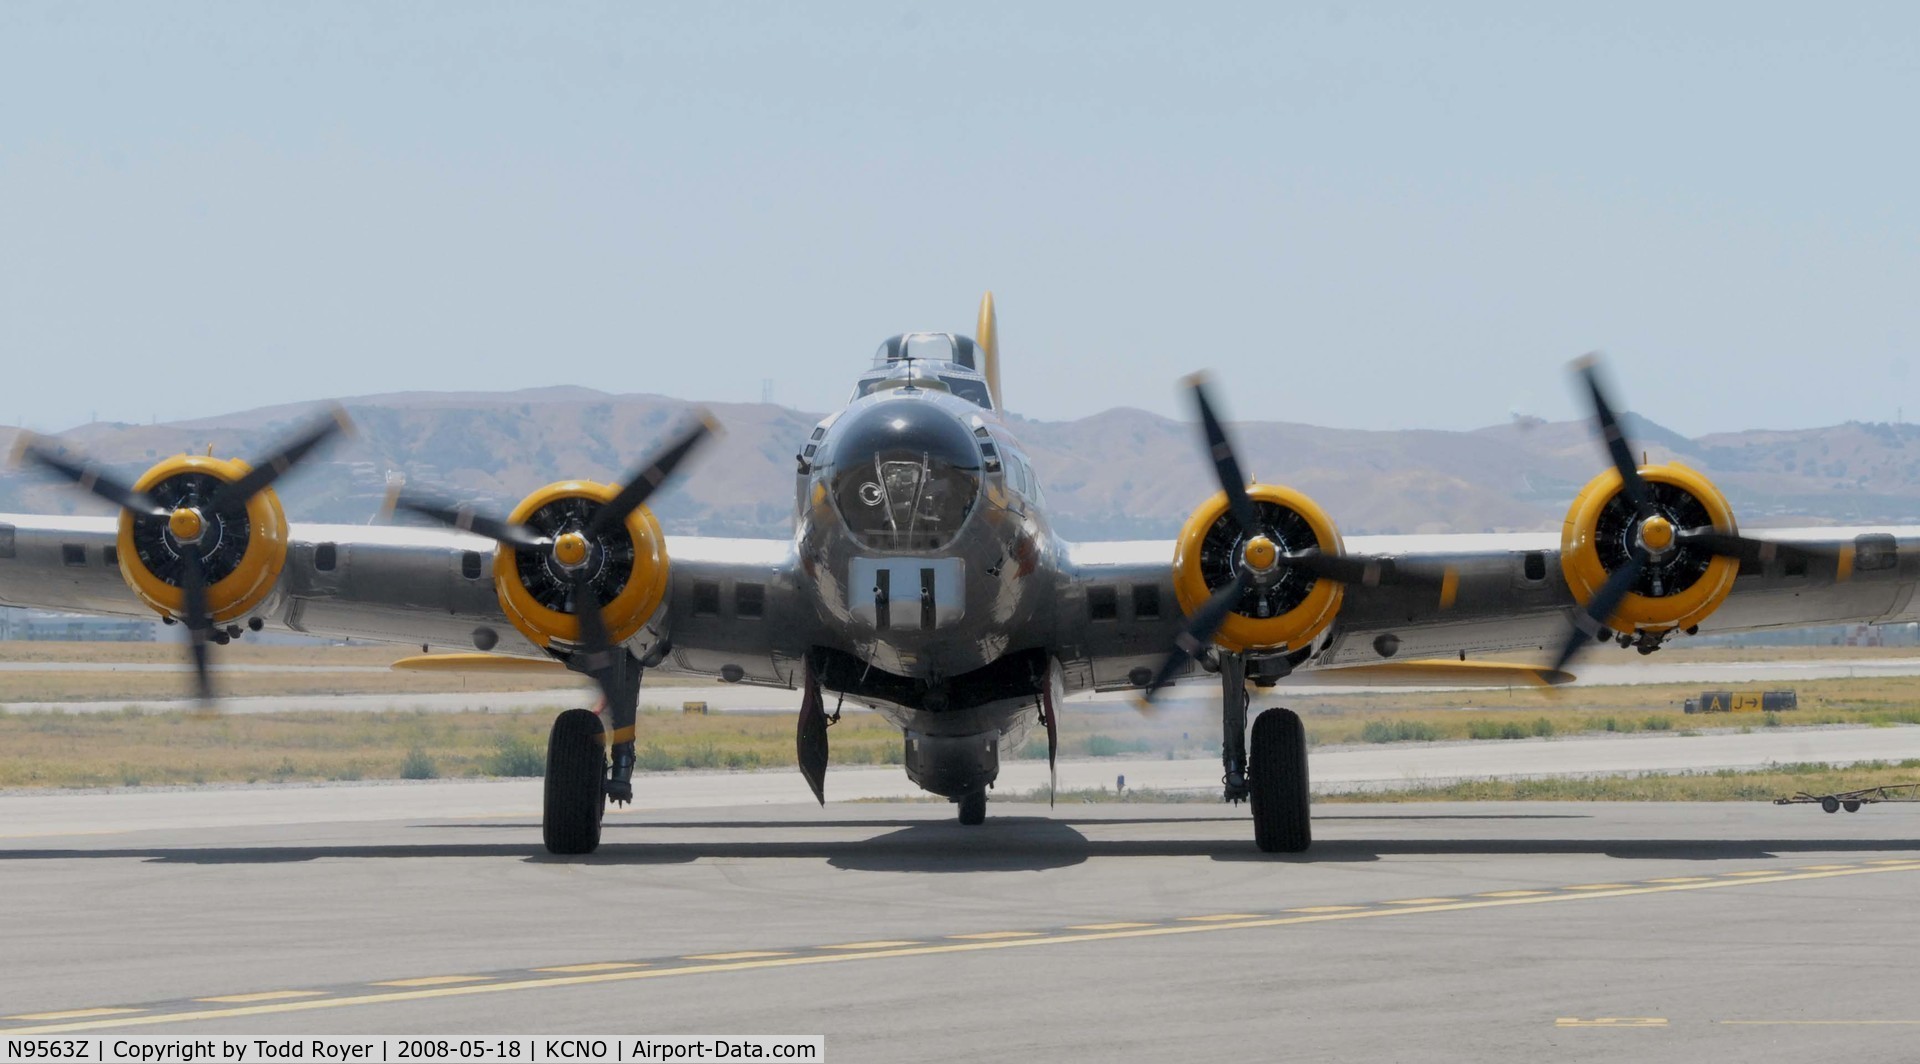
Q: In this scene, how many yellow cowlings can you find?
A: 4